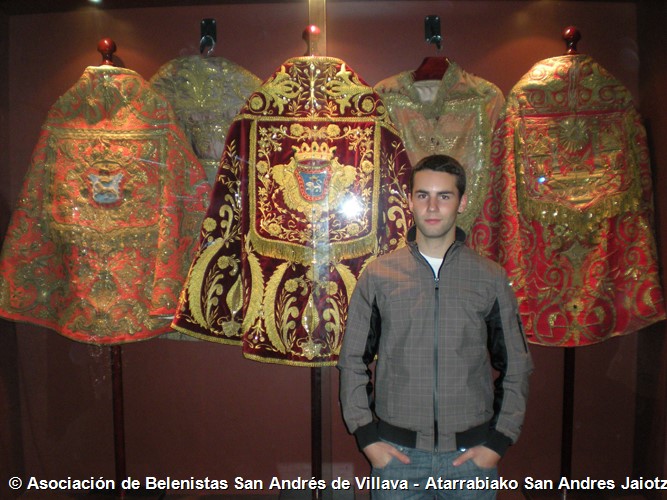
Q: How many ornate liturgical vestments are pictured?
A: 5